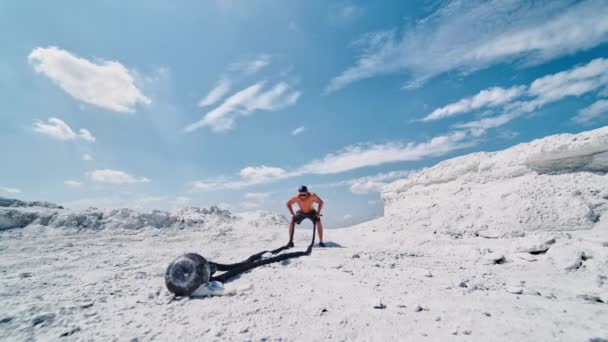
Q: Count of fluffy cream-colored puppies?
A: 0